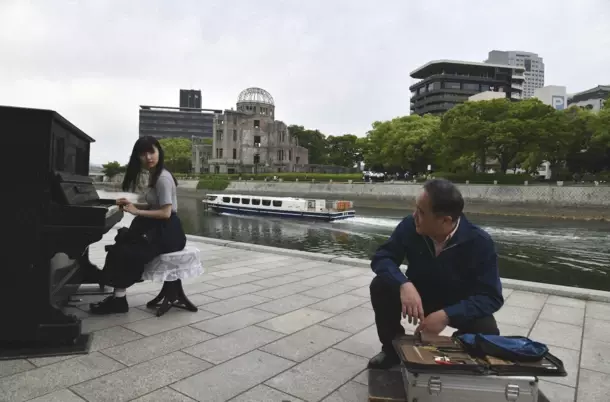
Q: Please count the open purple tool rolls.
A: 0